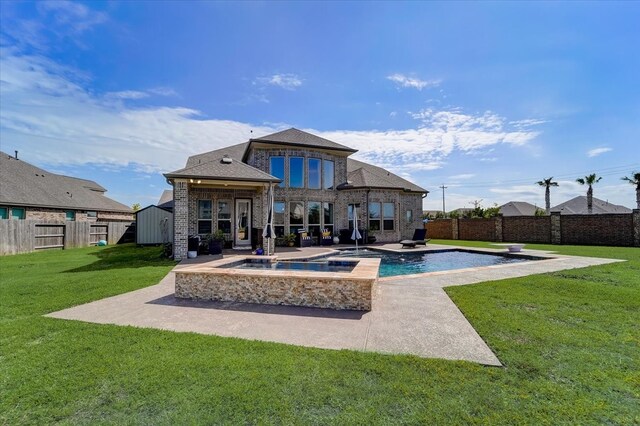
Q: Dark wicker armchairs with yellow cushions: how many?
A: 2